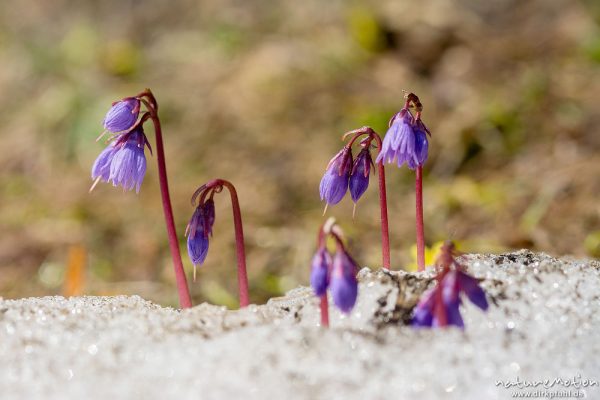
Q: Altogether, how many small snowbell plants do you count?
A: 6